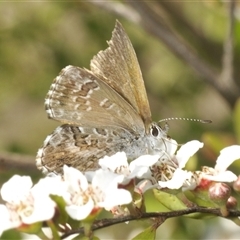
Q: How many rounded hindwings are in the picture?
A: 1